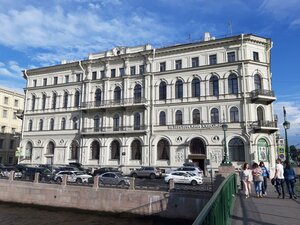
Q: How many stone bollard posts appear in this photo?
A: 6